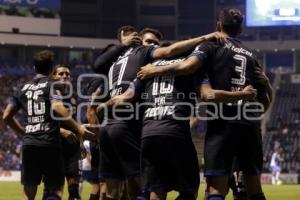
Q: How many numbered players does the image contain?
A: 4